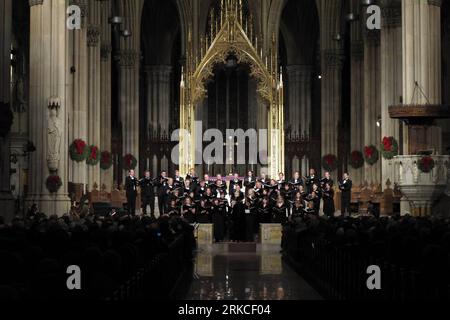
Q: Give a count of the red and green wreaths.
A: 10